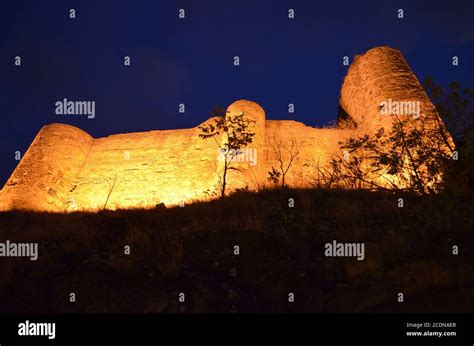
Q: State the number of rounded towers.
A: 3